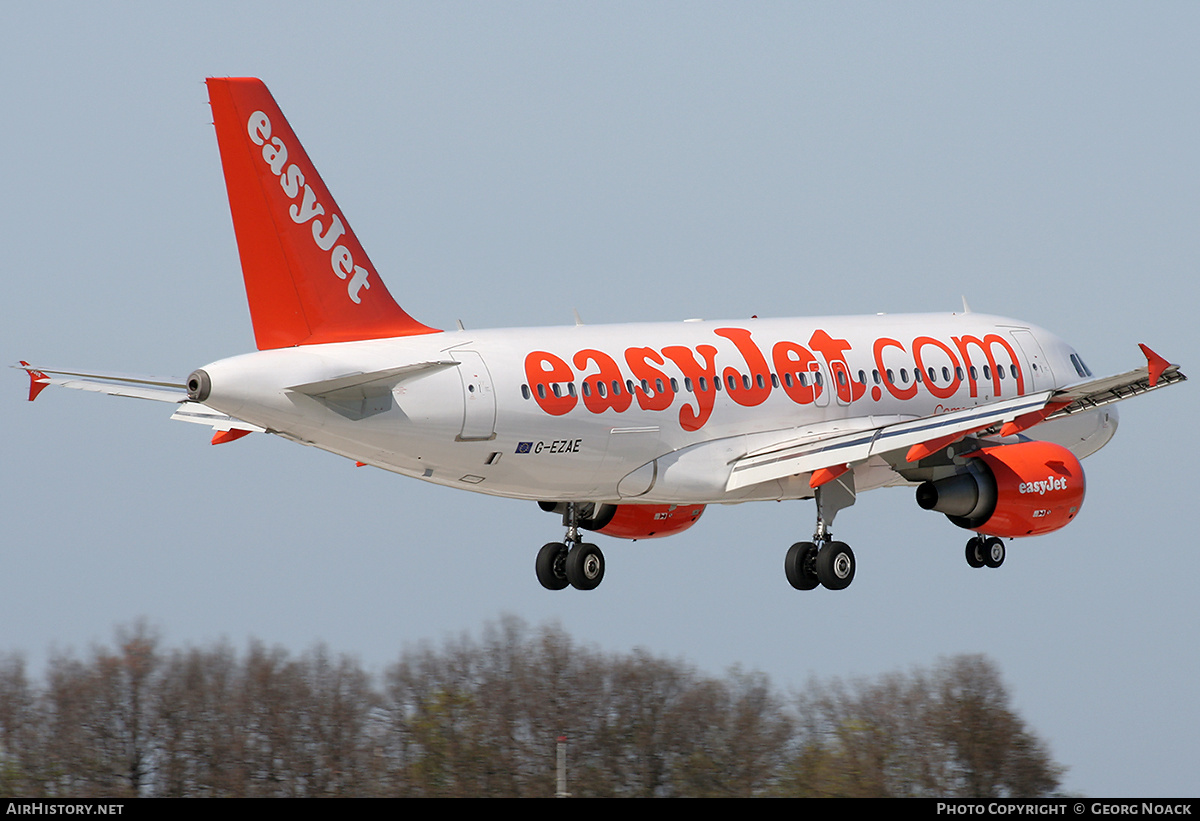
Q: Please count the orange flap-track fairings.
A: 5